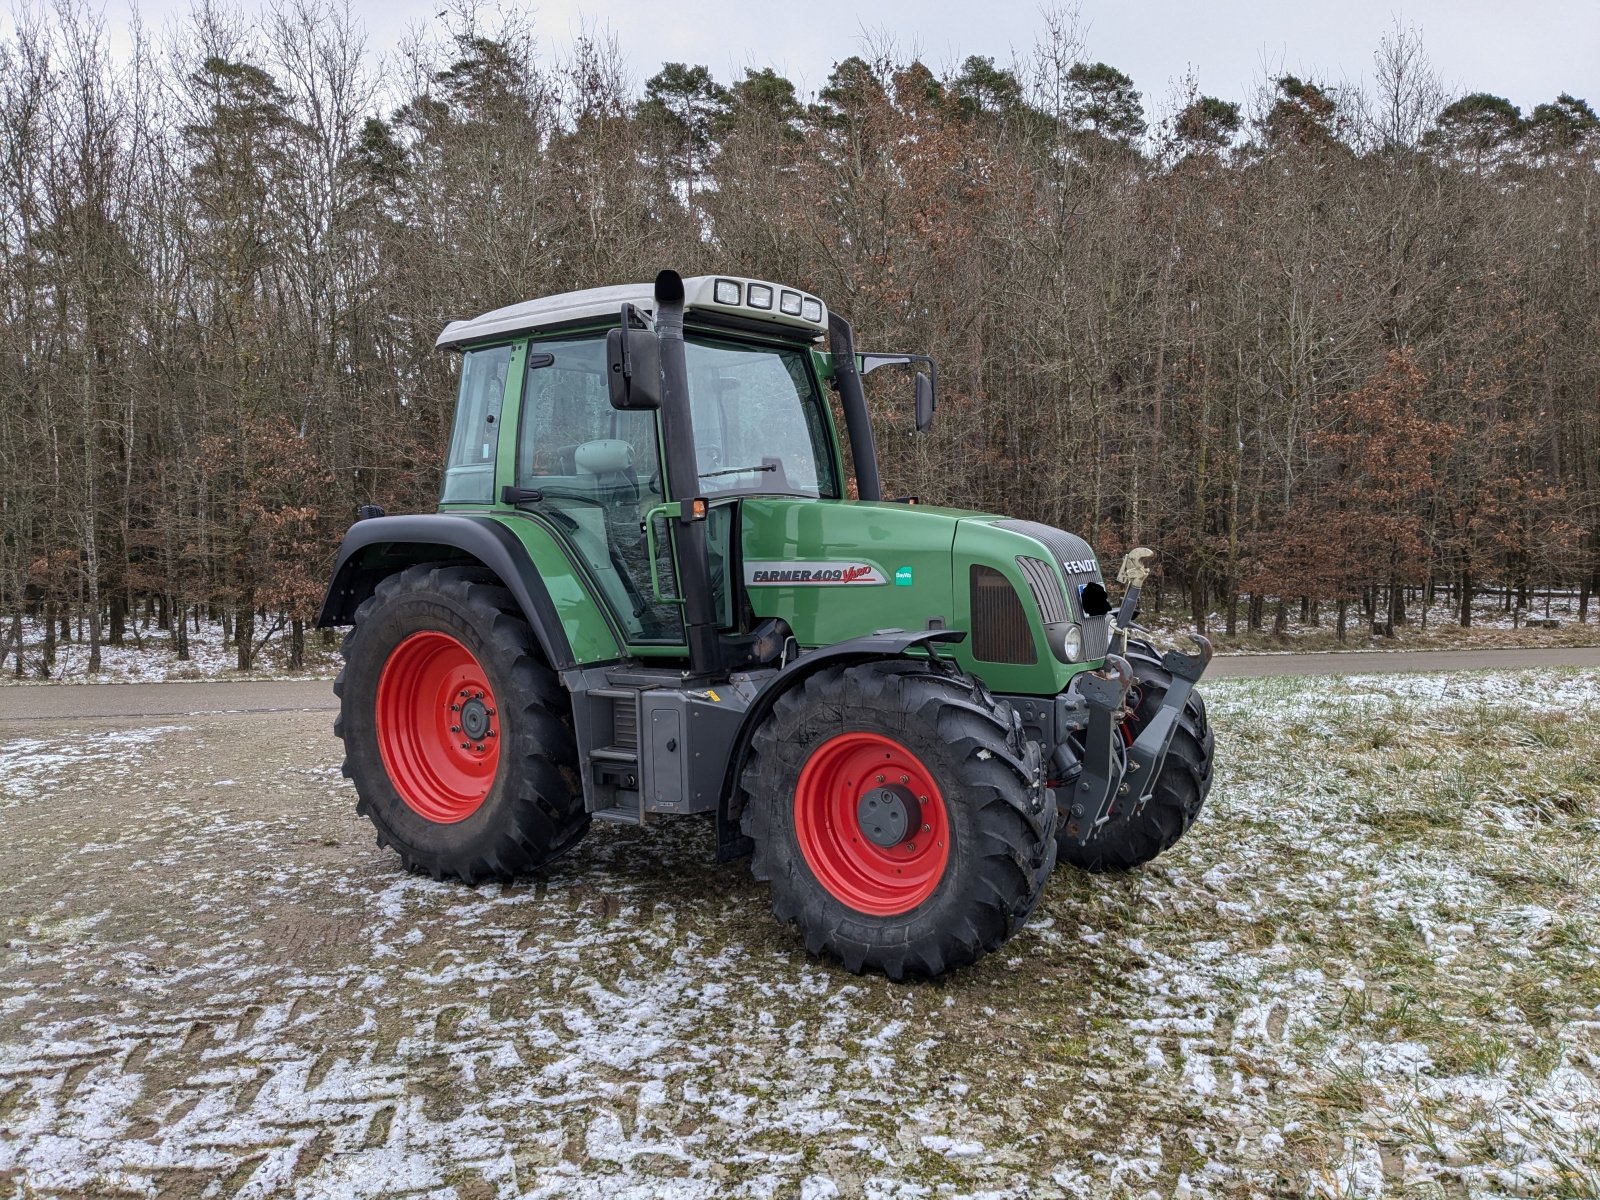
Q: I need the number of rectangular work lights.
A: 4